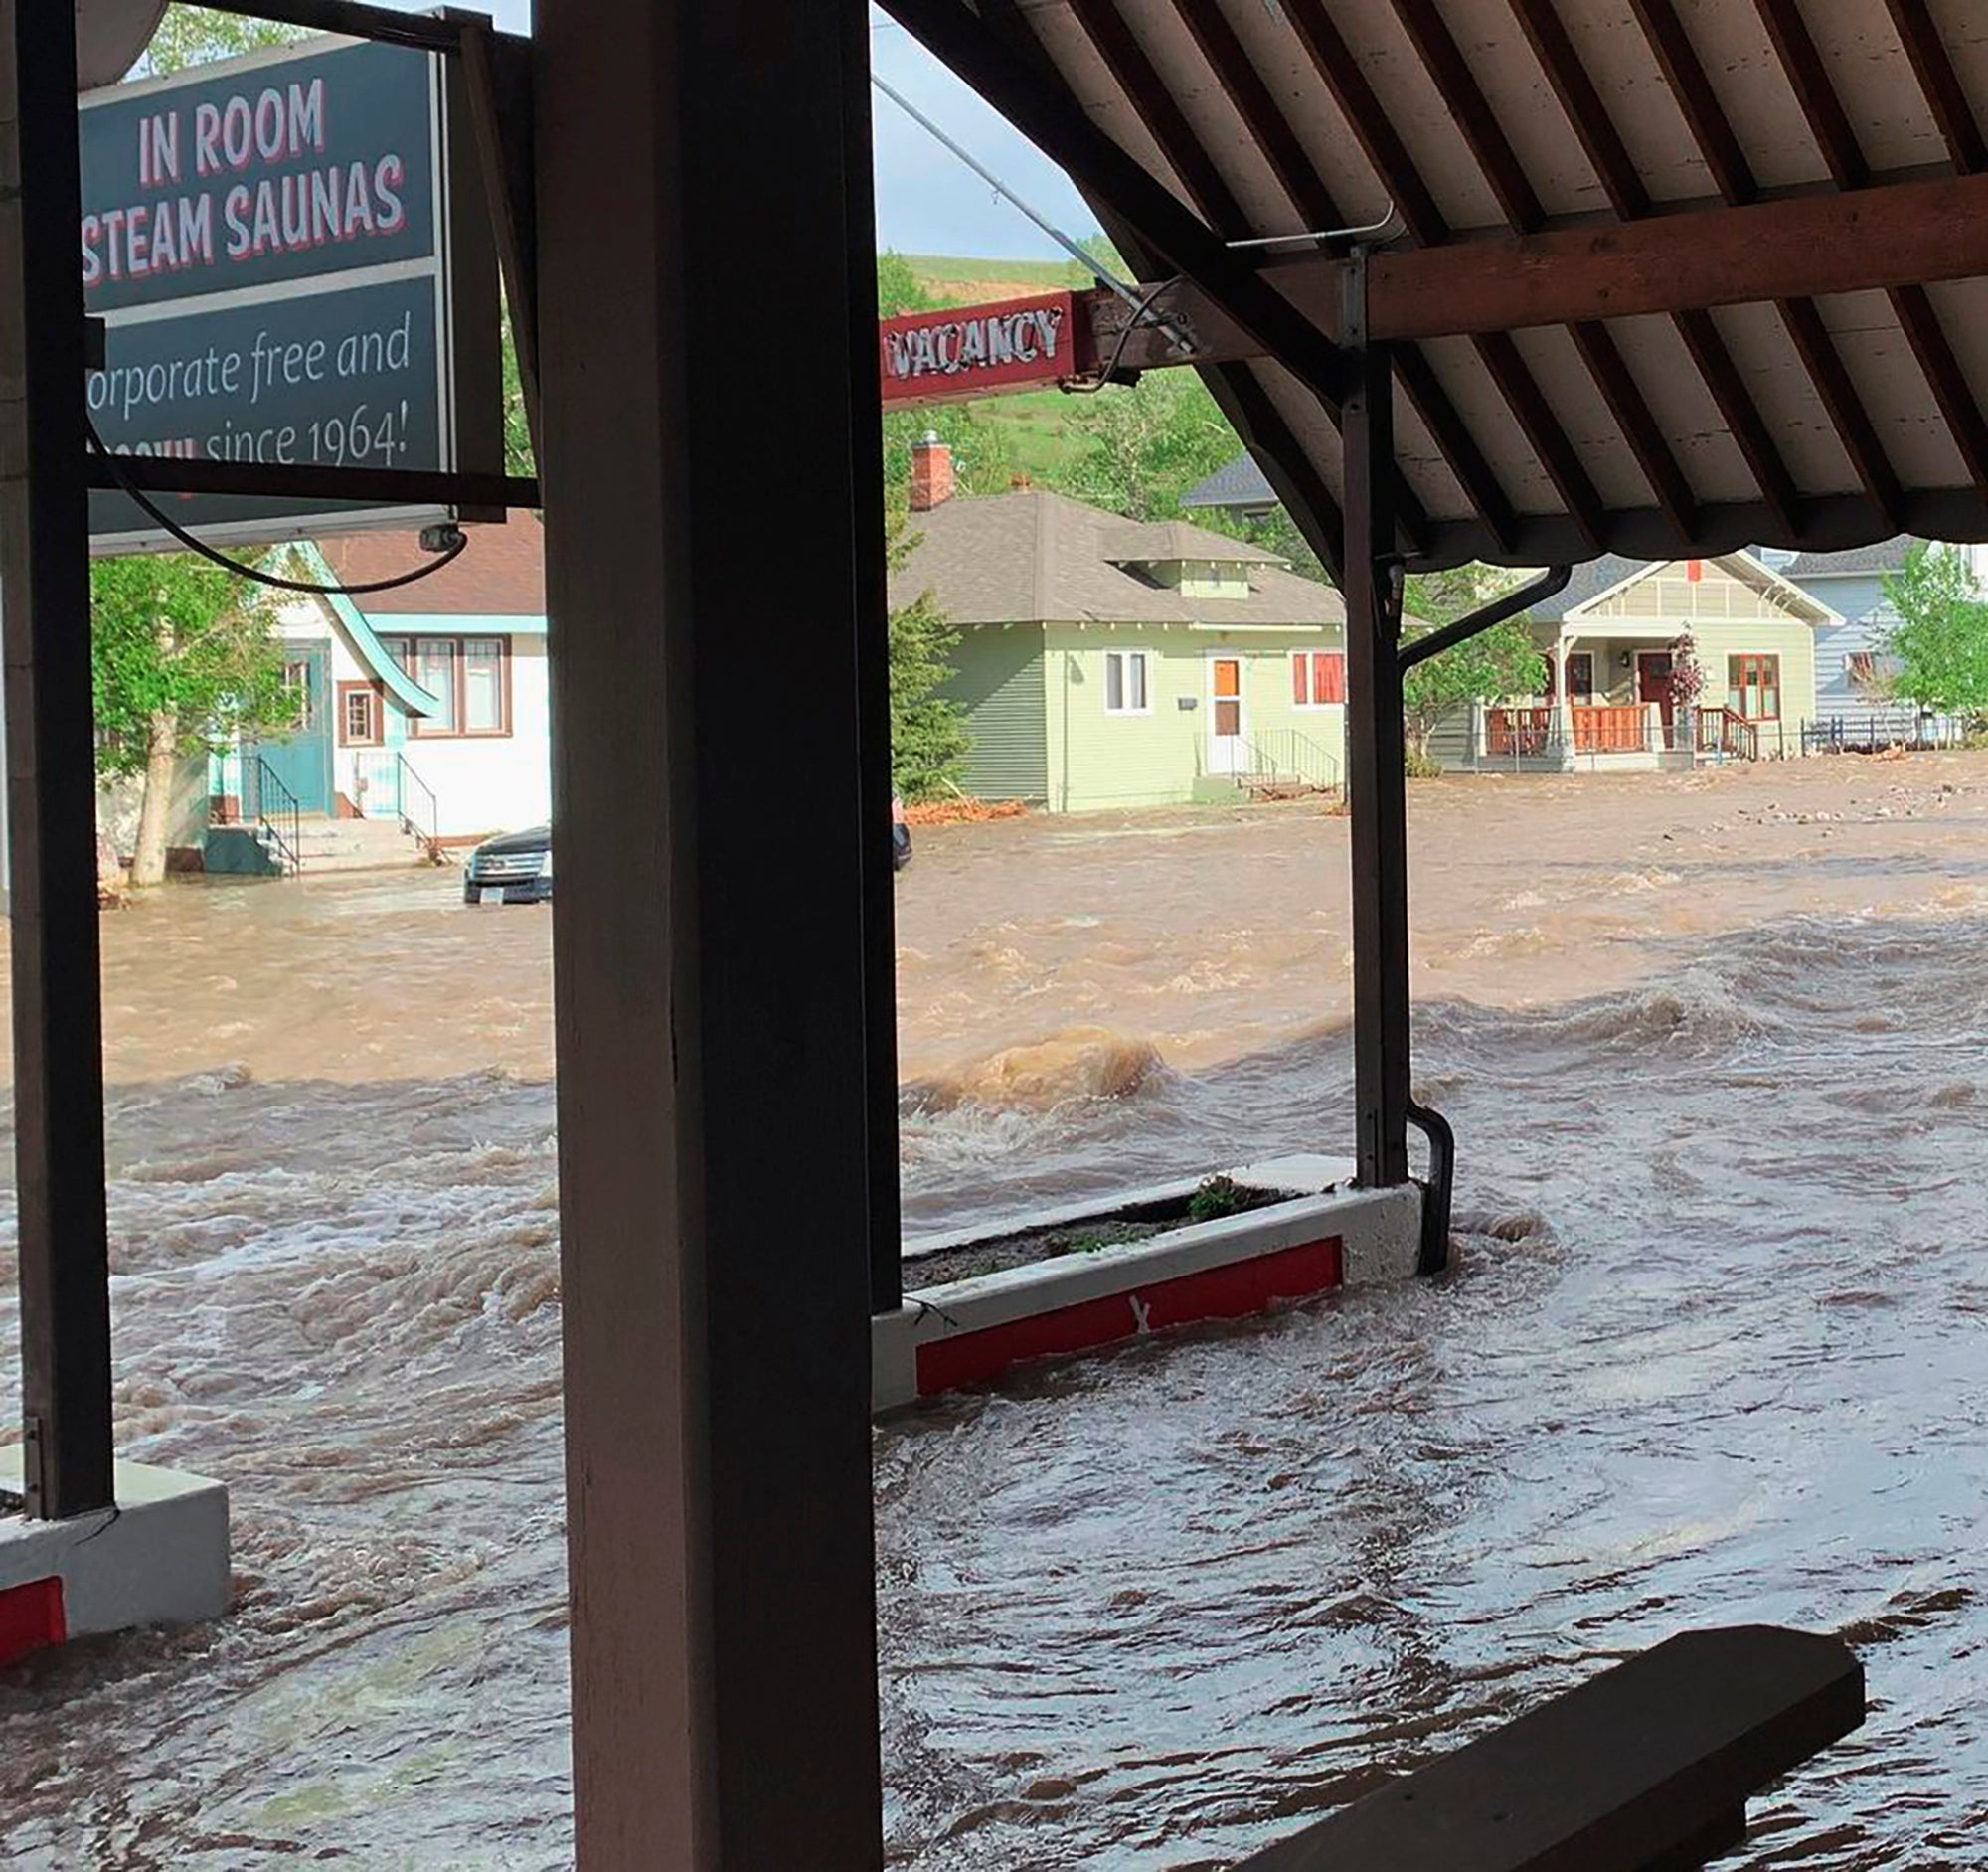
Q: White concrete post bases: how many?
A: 2